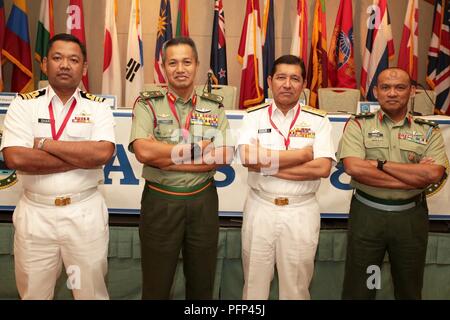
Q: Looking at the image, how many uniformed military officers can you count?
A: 4